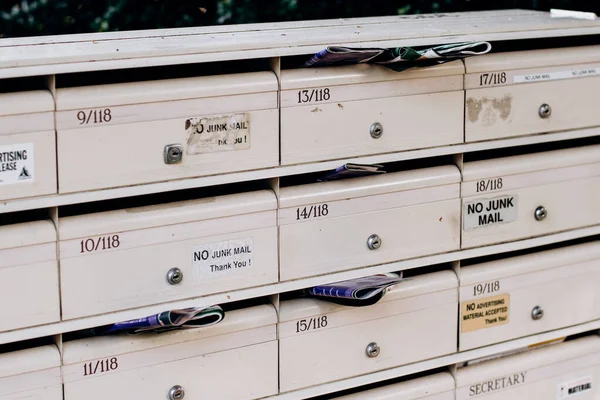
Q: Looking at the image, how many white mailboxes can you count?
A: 14